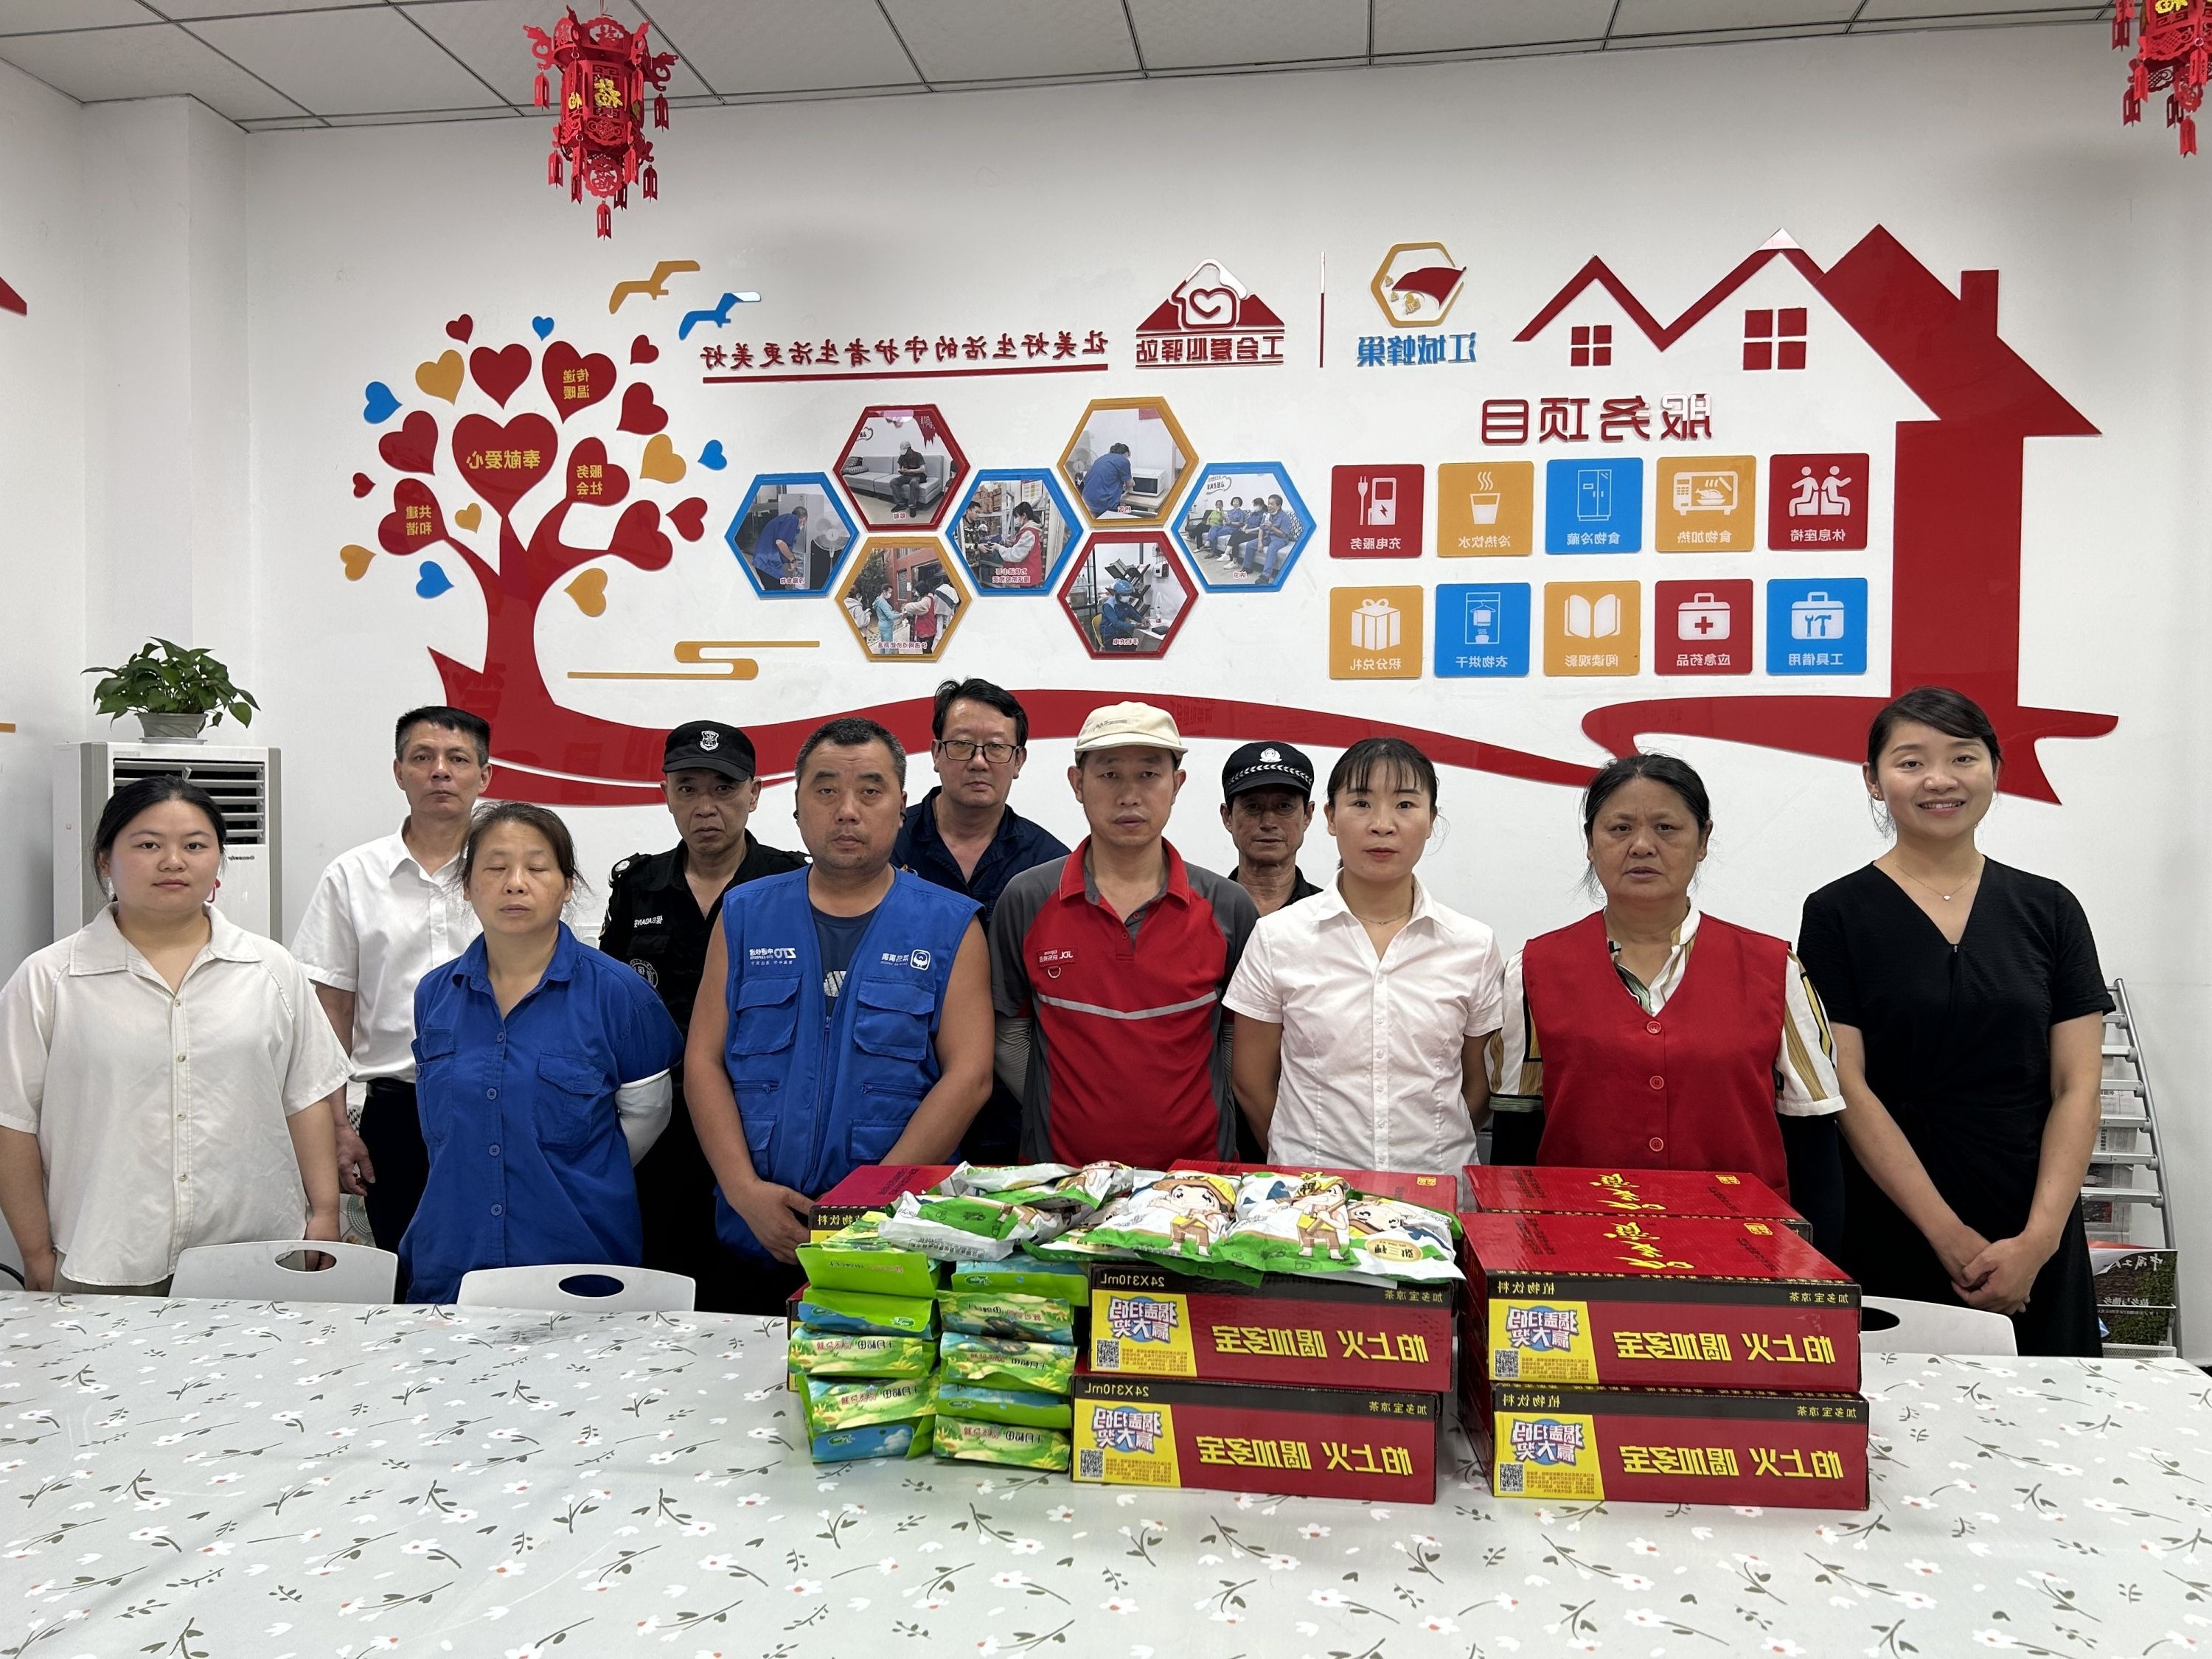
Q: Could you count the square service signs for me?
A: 10